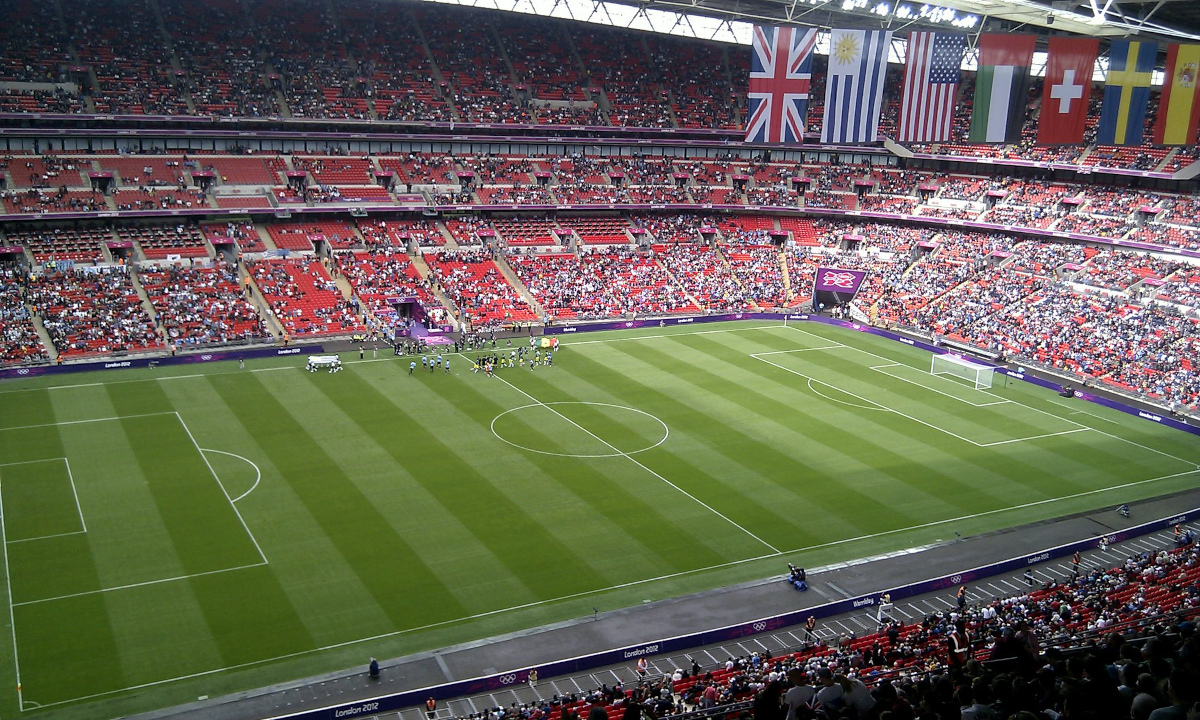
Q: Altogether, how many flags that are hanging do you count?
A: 7